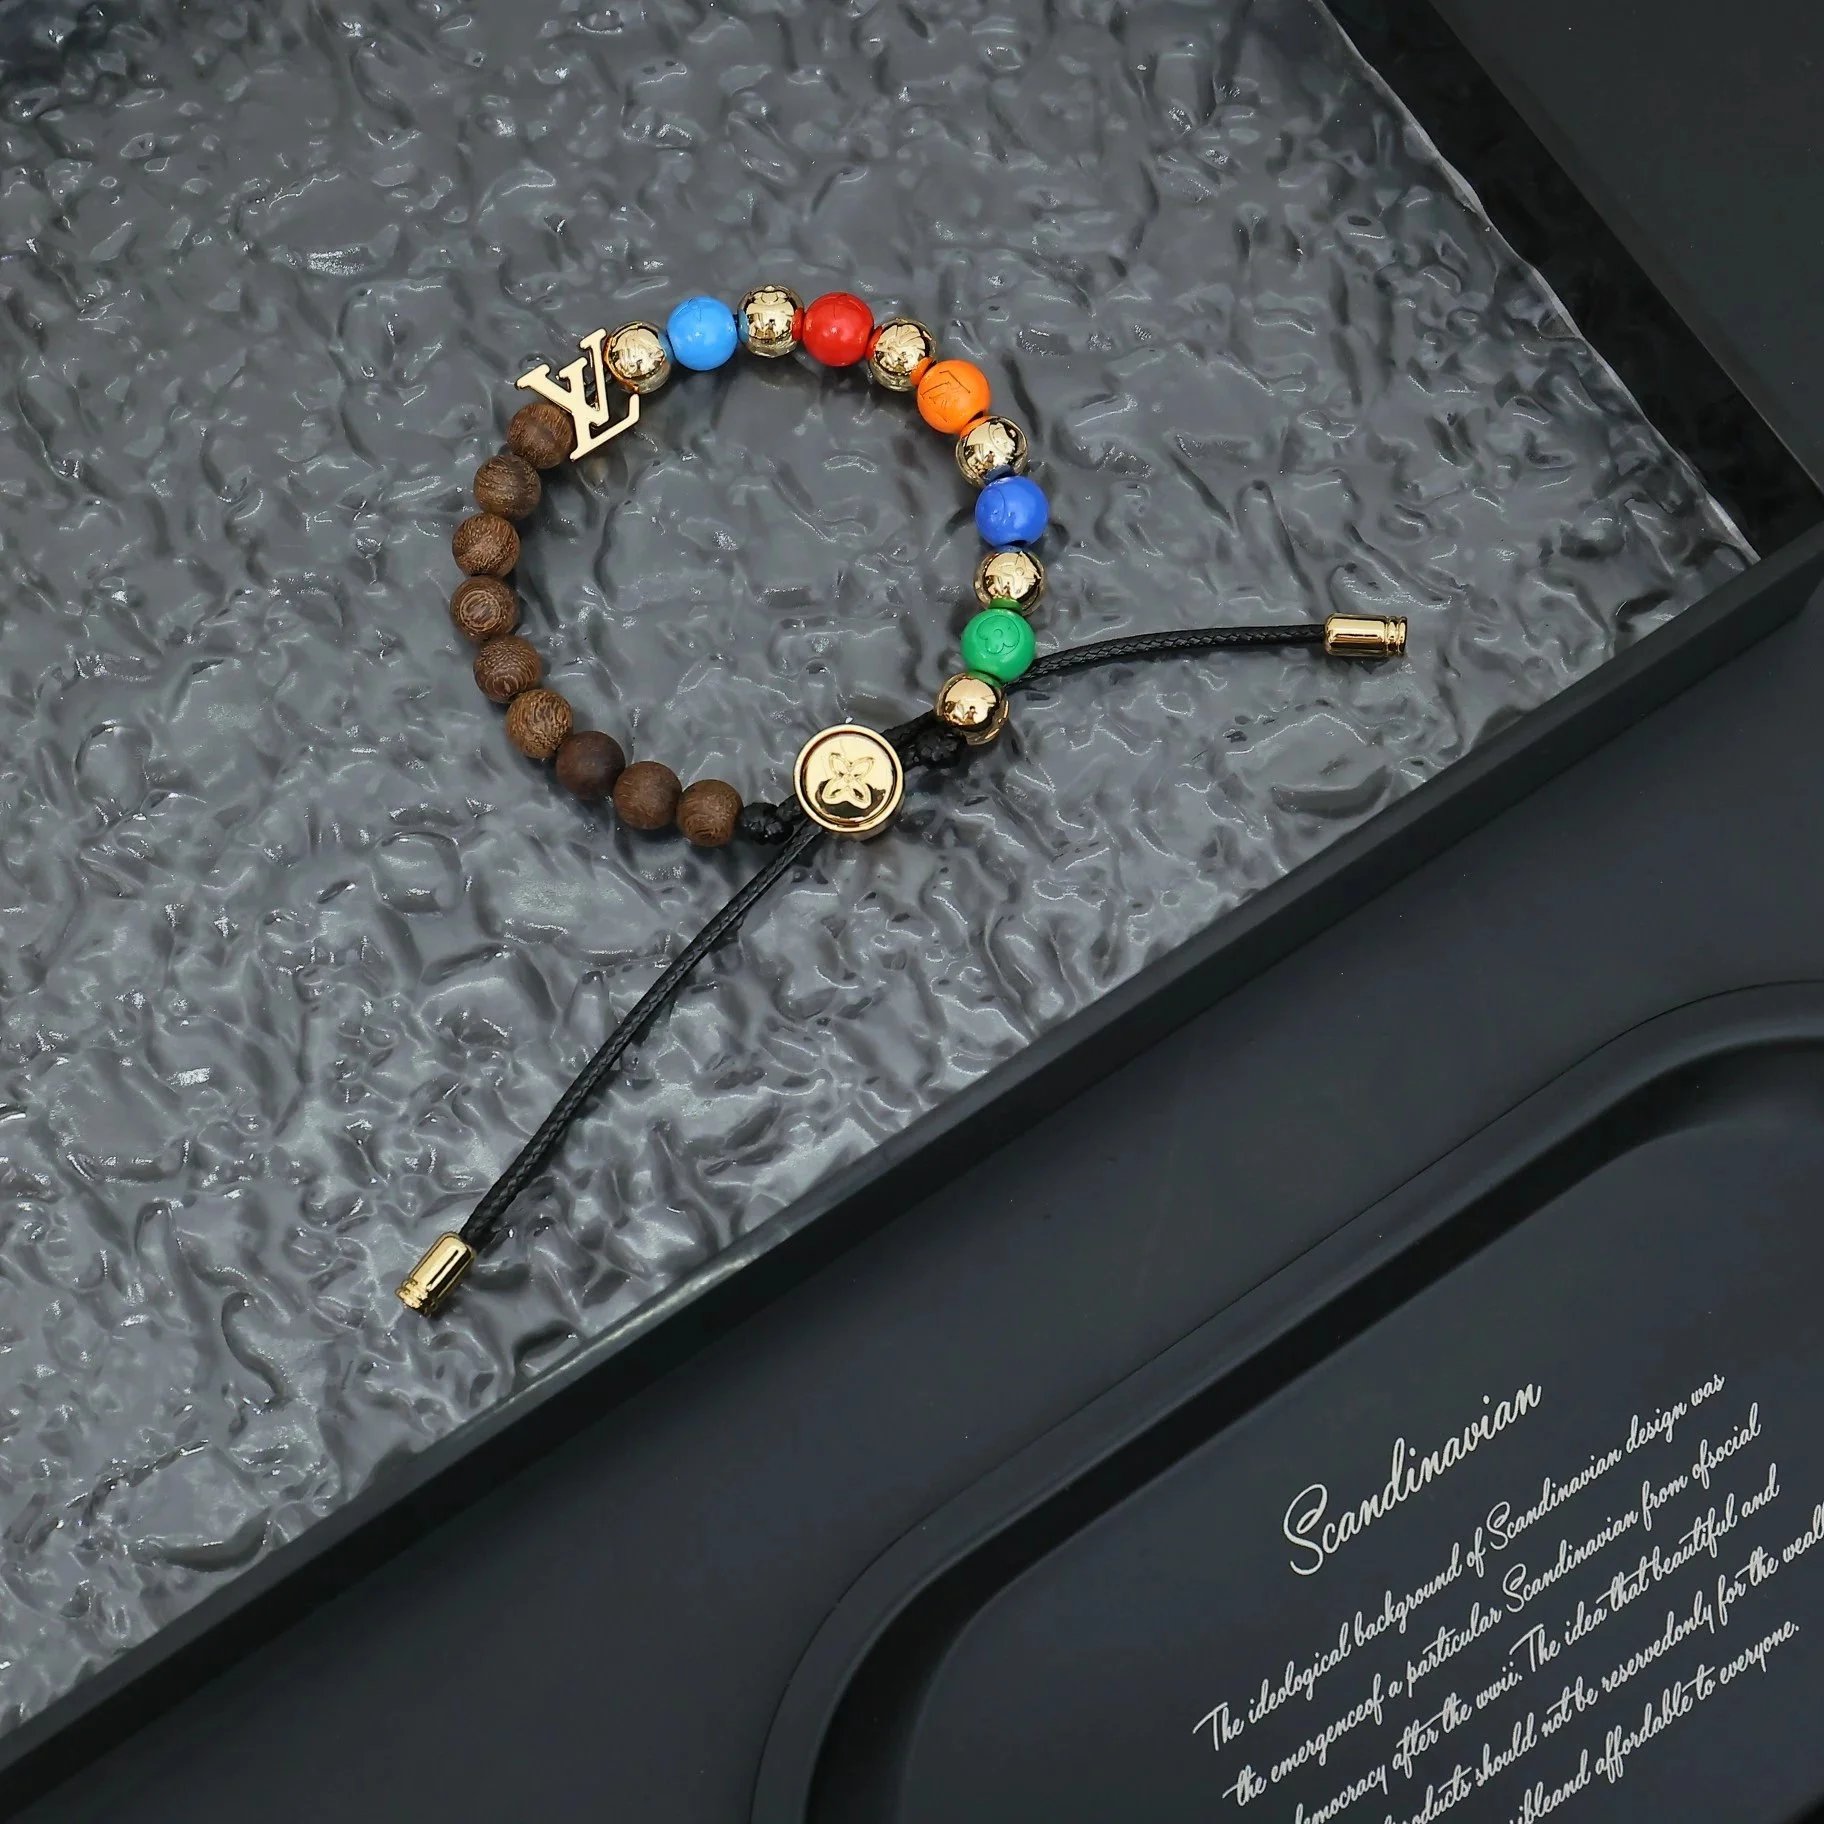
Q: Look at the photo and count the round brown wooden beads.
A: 9